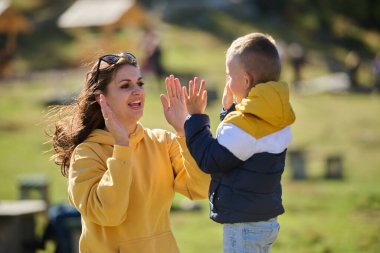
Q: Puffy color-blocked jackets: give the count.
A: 1